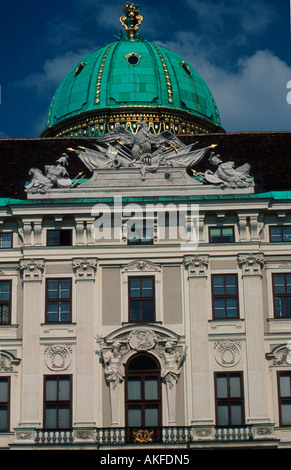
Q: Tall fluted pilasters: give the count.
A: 4